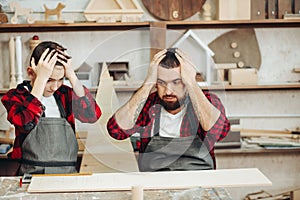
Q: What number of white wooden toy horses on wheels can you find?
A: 1